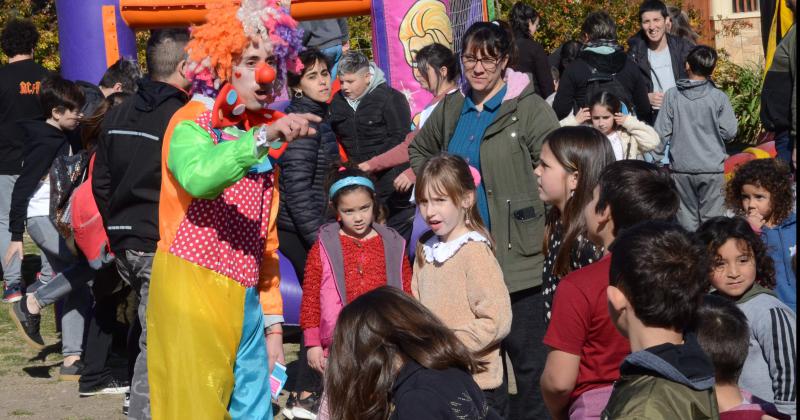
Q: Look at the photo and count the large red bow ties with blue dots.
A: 1